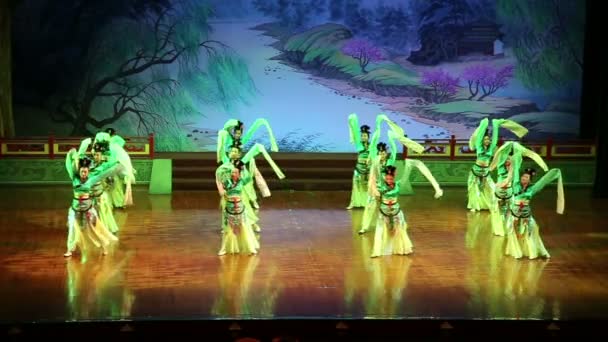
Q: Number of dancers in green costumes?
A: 12